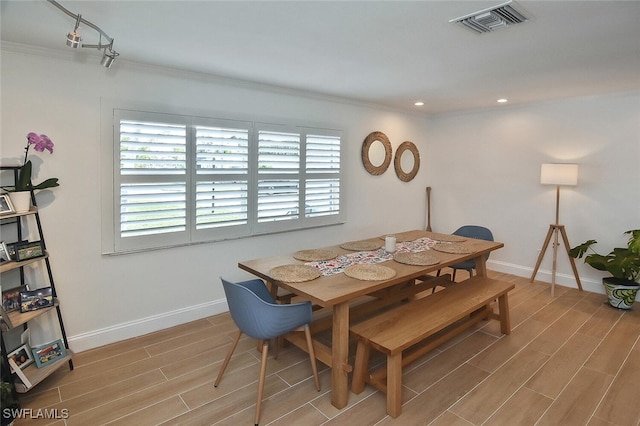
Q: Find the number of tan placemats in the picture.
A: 8